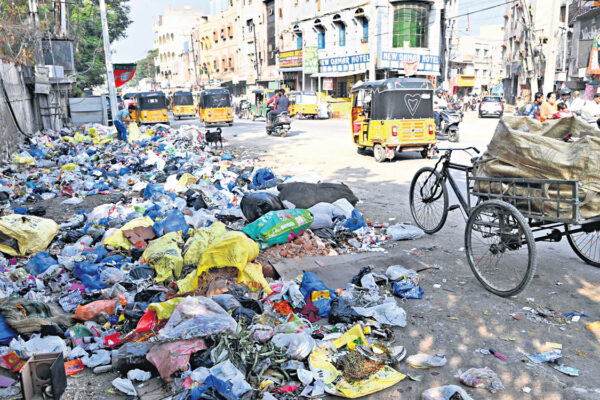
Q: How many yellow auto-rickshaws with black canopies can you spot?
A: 4